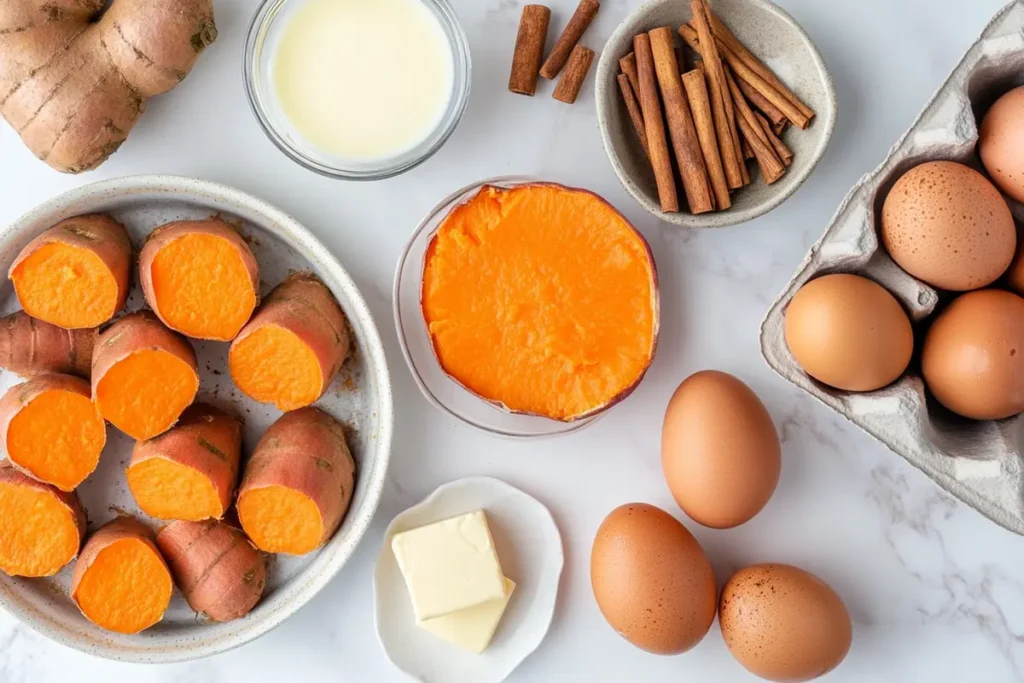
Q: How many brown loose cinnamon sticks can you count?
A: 3